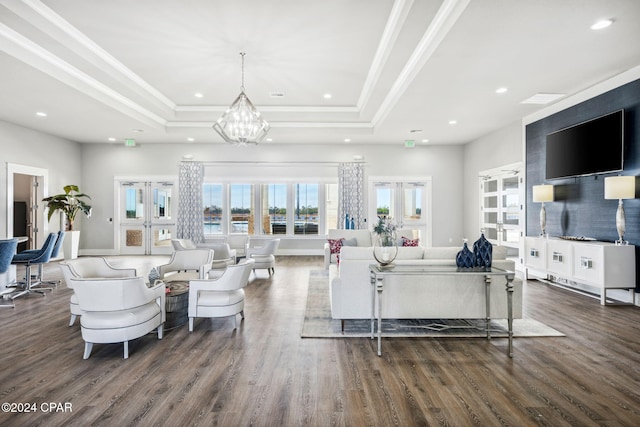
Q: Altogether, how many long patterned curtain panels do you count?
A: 2